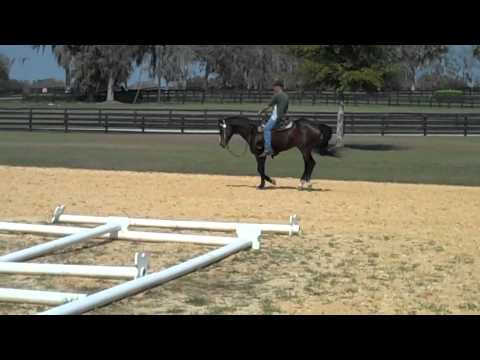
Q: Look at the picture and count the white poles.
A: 6